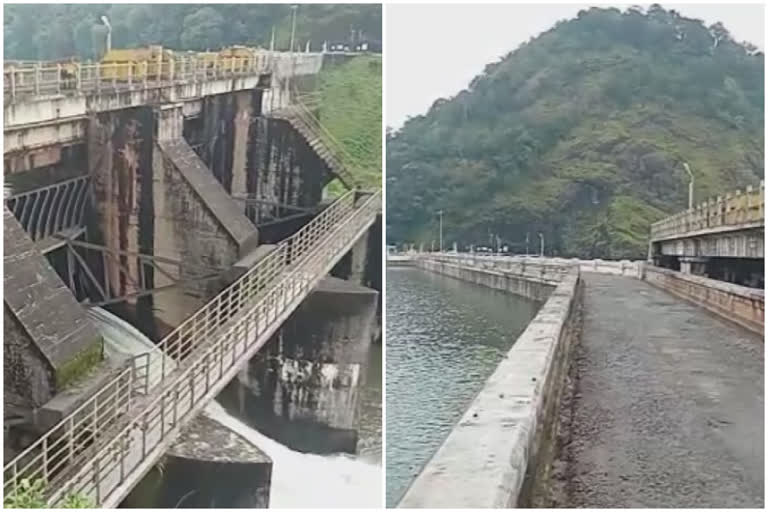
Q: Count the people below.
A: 0